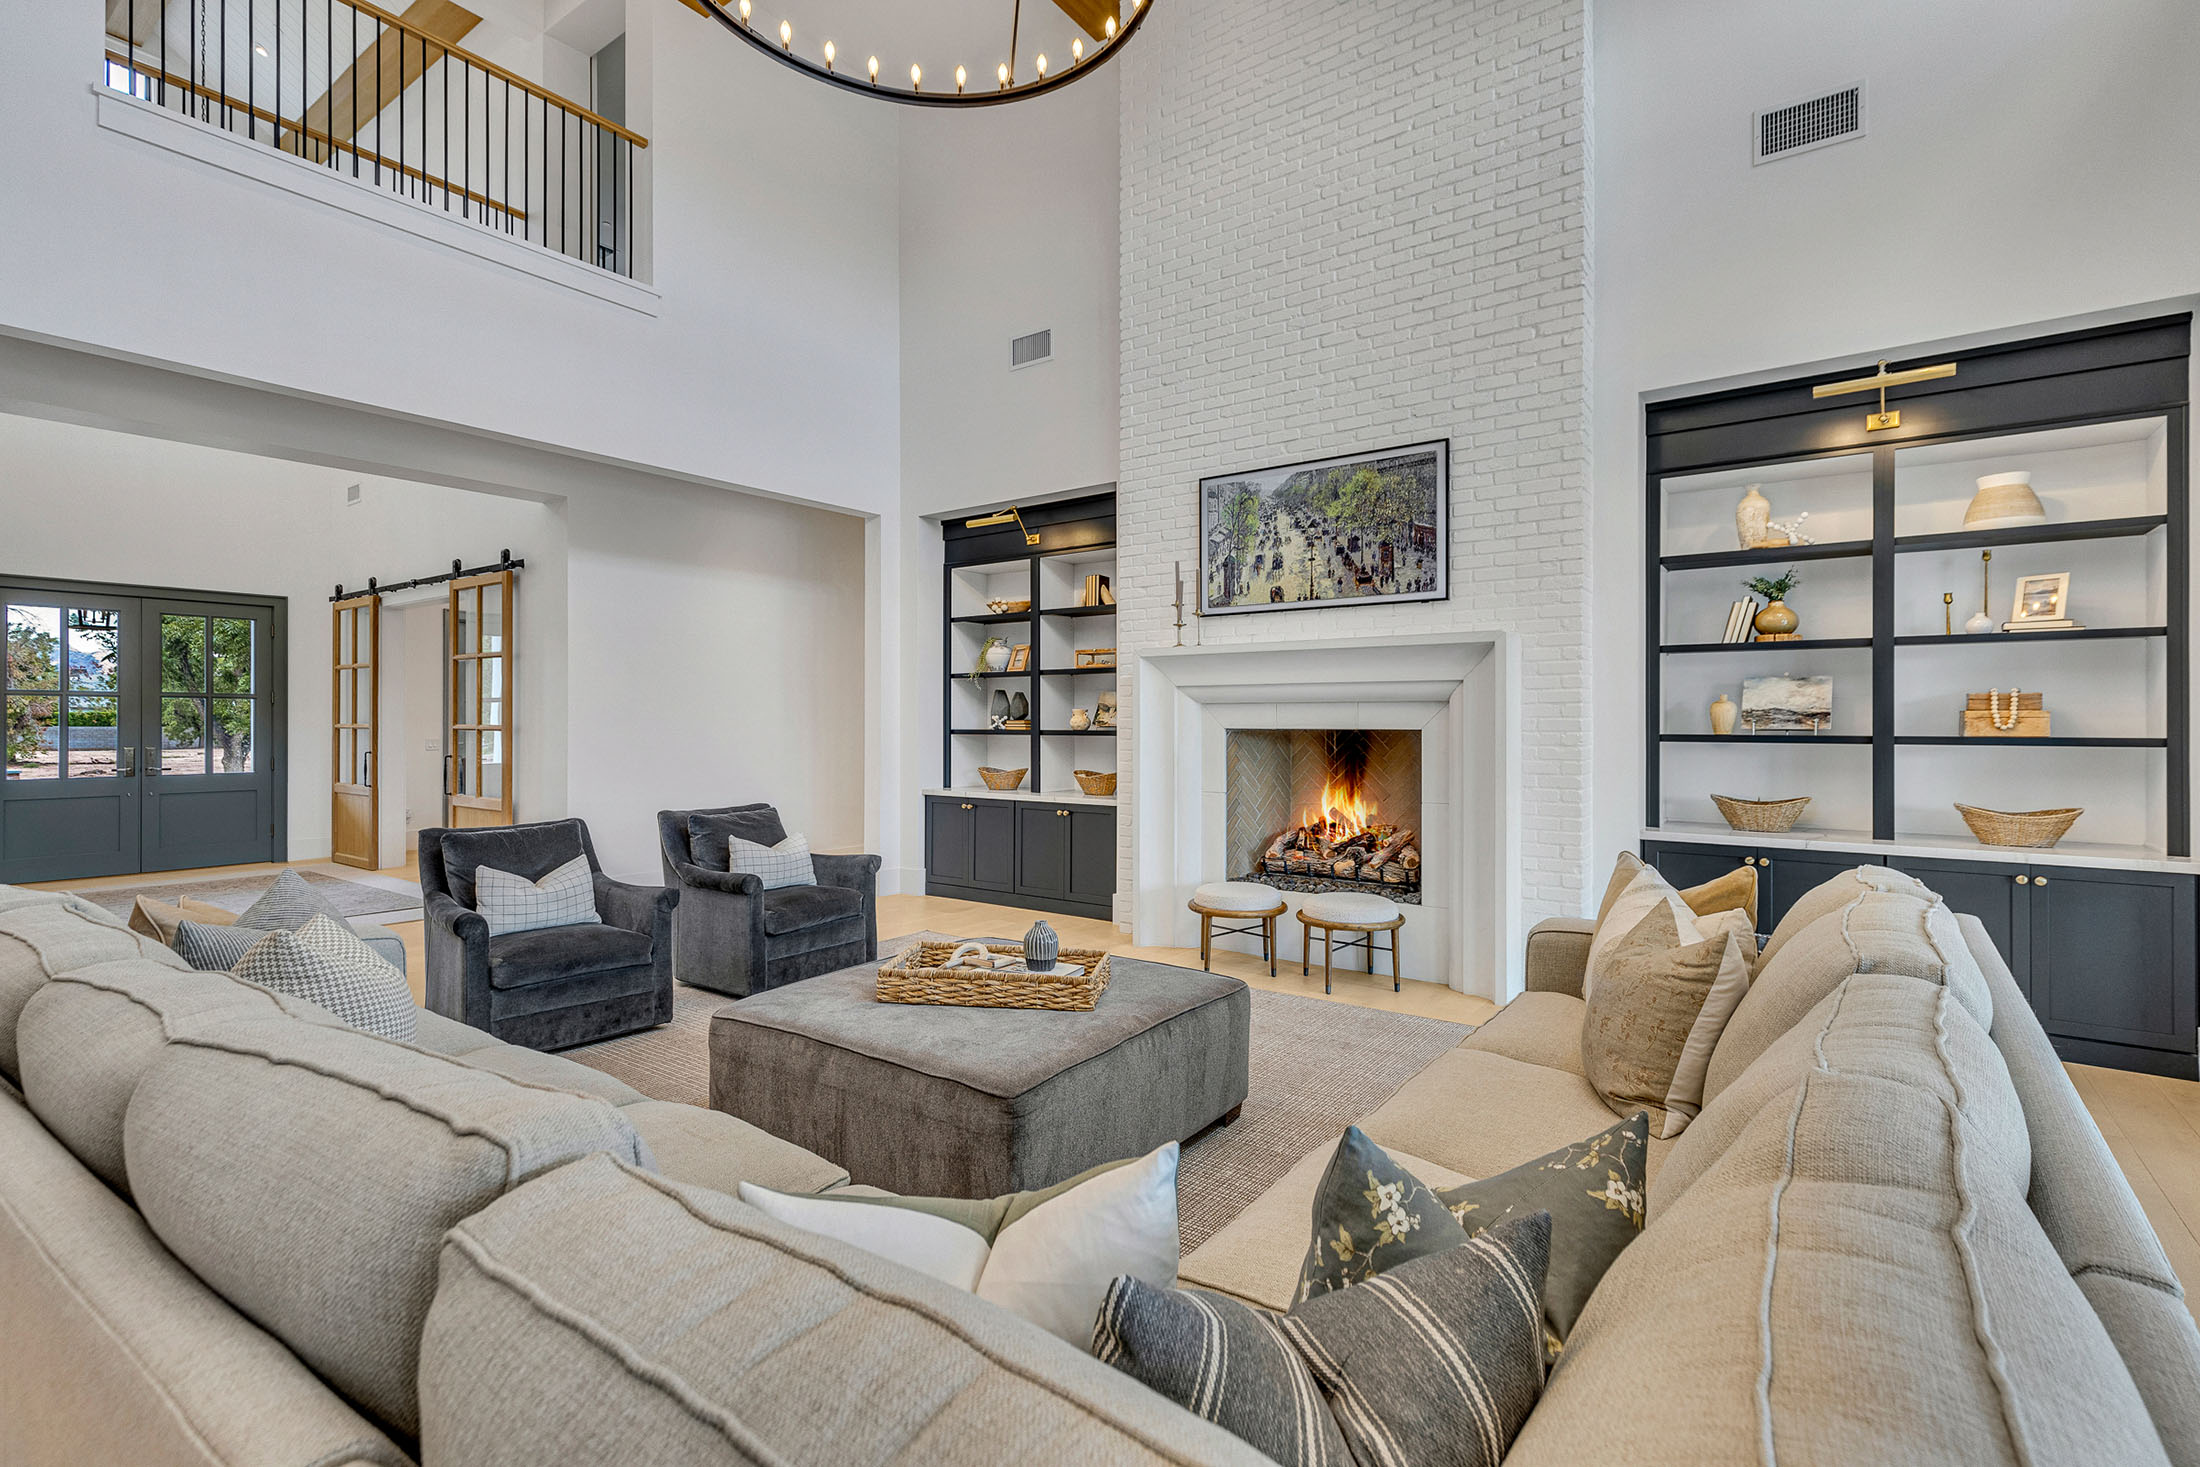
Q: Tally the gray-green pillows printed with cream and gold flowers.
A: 1